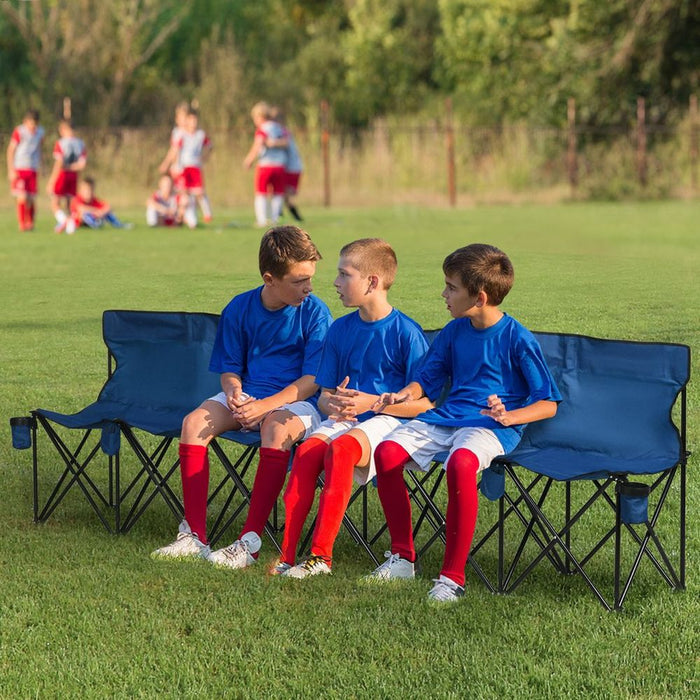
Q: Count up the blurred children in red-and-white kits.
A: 8